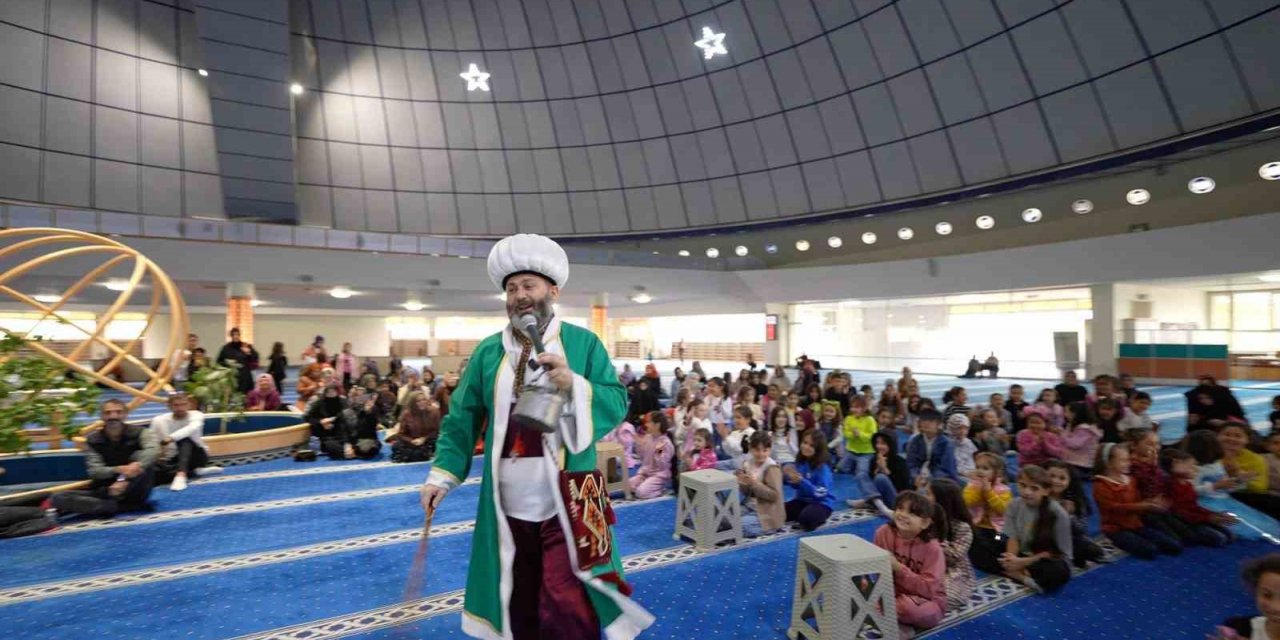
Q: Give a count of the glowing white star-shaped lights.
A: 2